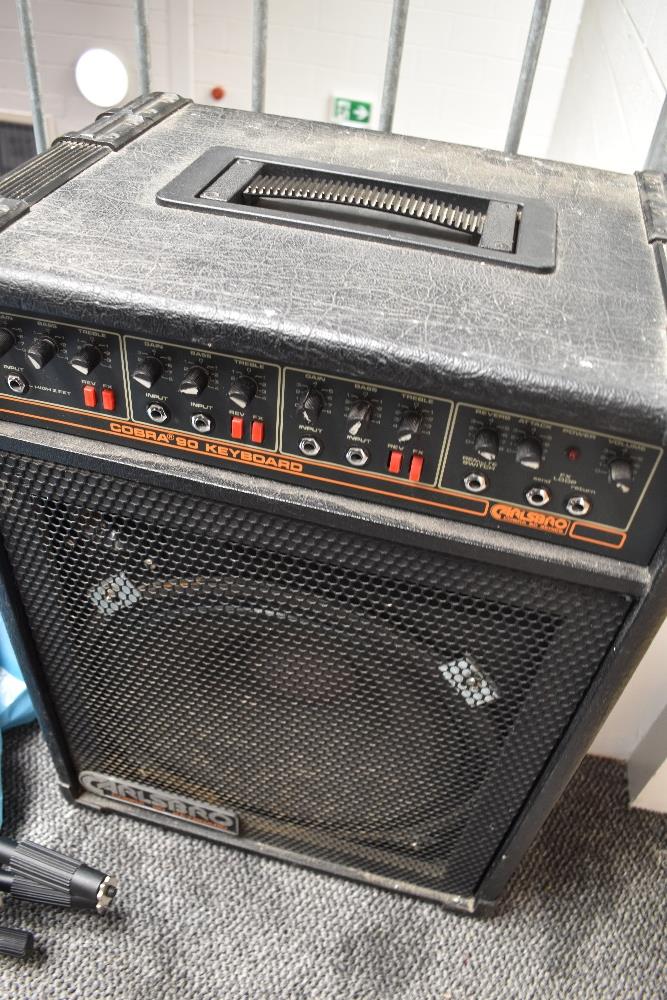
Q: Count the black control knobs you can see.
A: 12